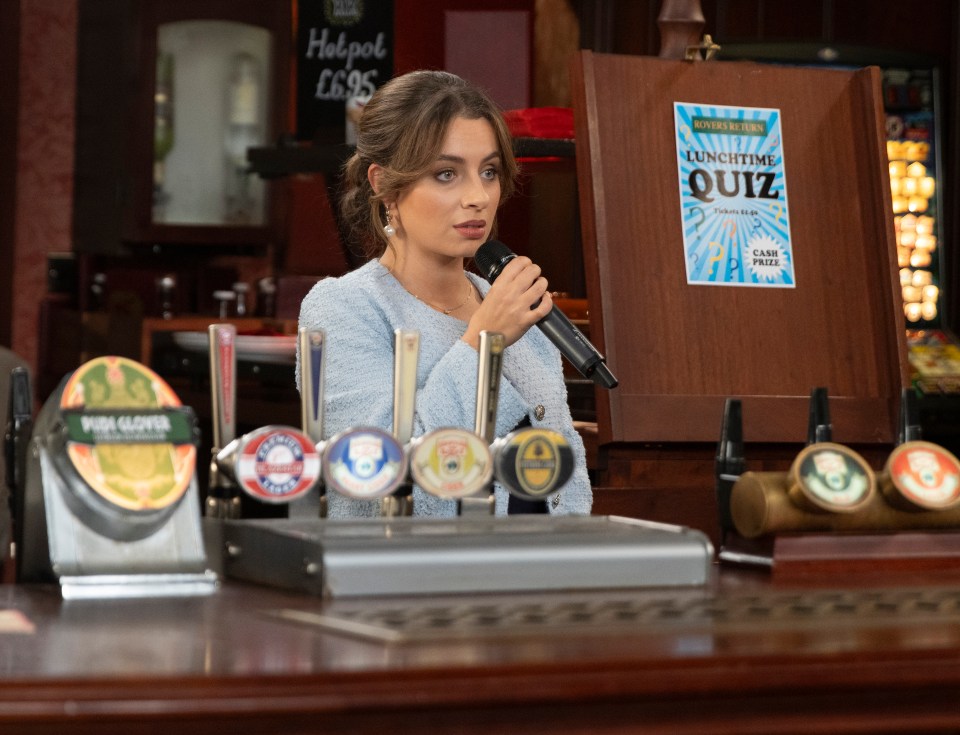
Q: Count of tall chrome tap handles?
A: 4